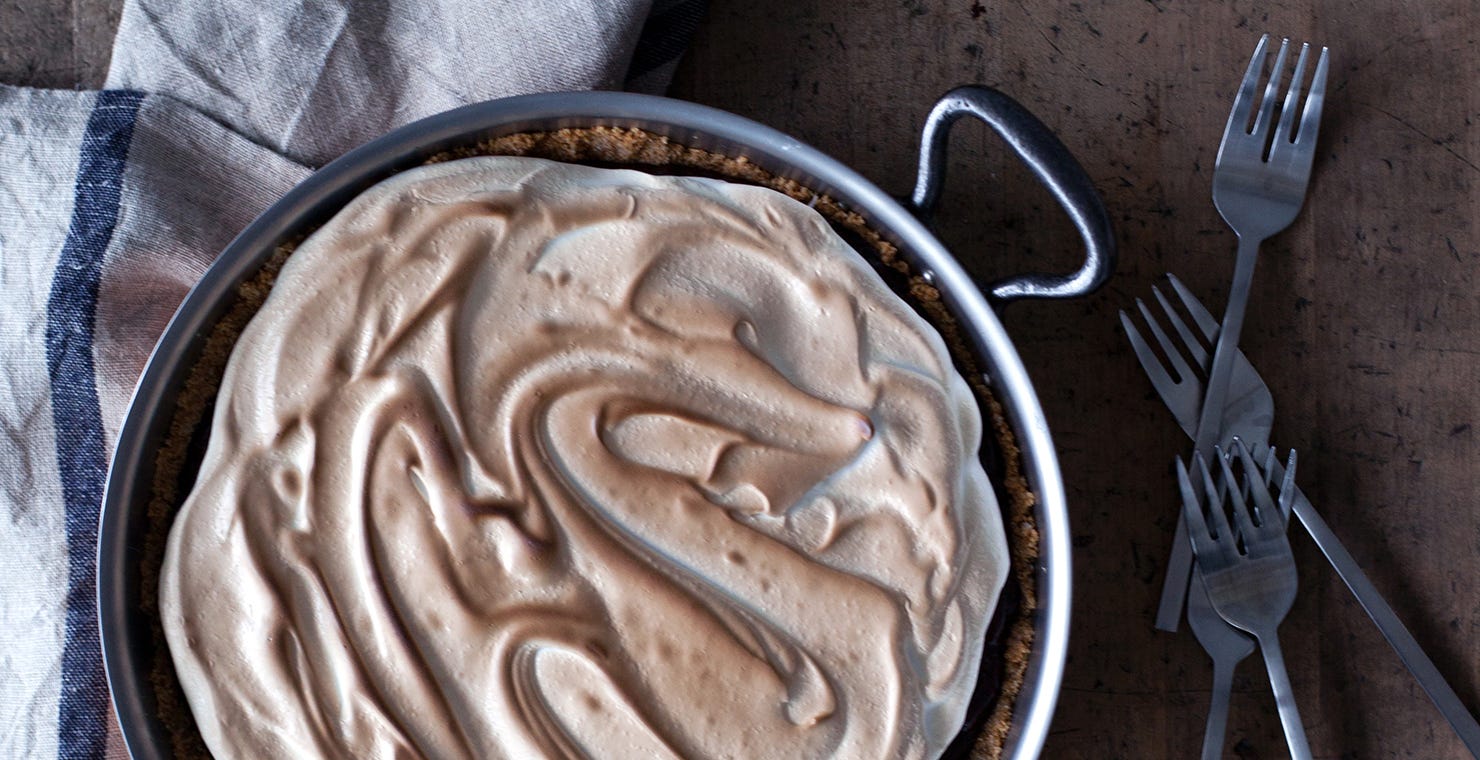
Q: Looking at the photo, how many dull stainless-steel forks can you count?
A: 4